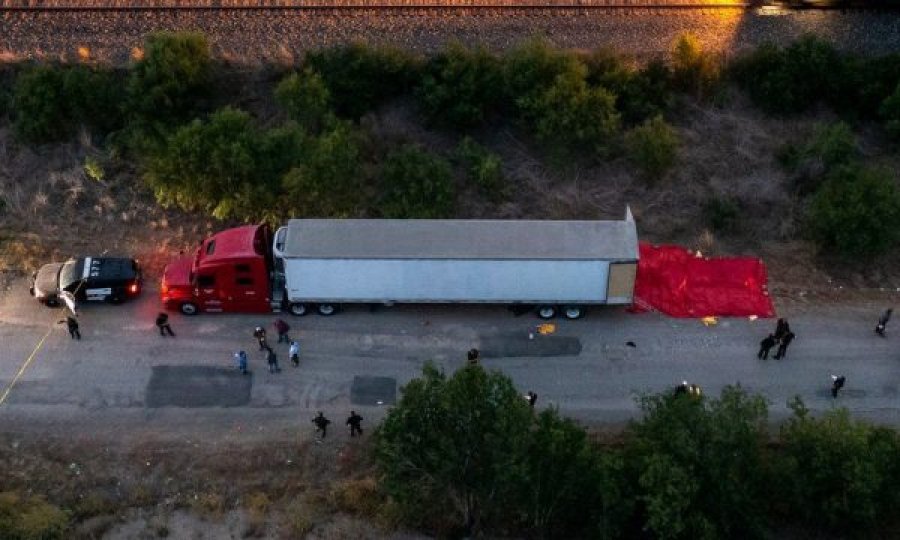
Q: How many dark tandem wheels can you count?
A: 4